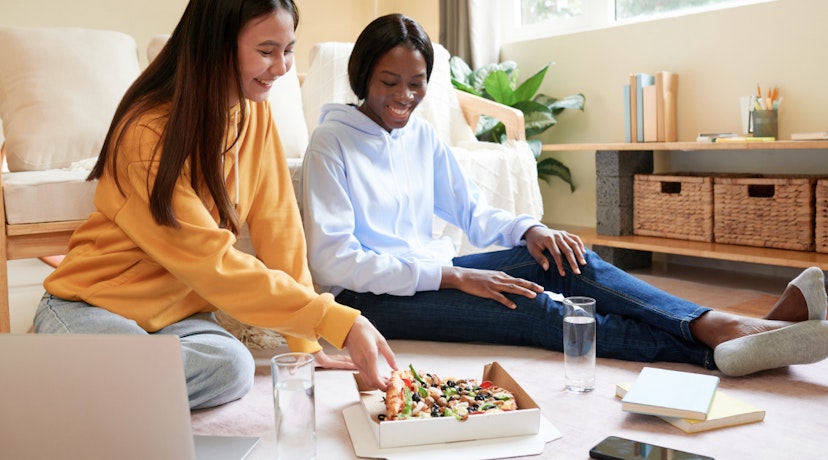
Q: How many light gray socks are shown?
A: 2